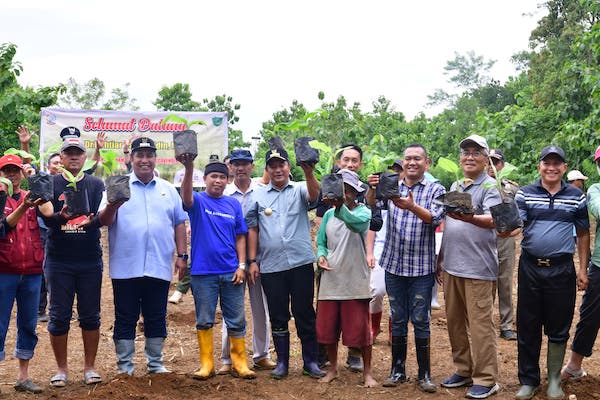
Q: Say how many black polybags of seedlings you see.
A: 11